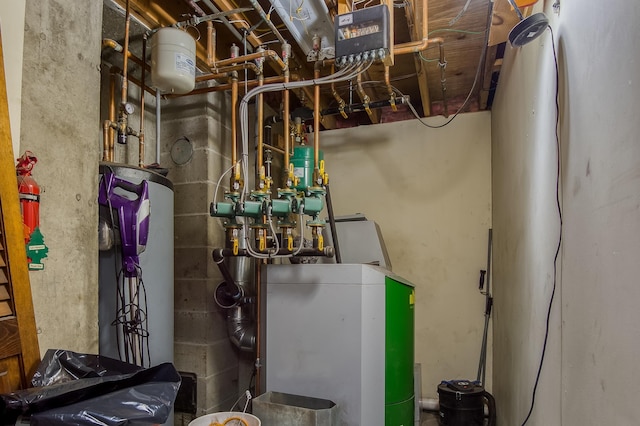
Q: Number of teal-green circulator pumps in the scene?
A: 4